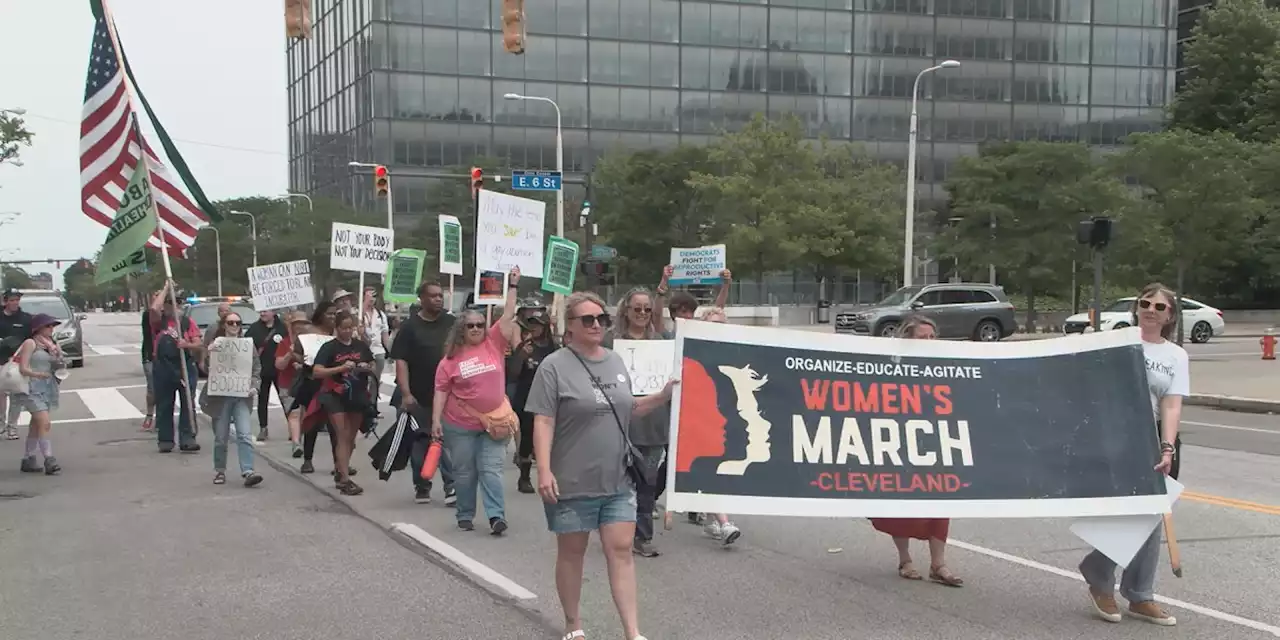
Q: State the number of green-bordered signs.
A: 2